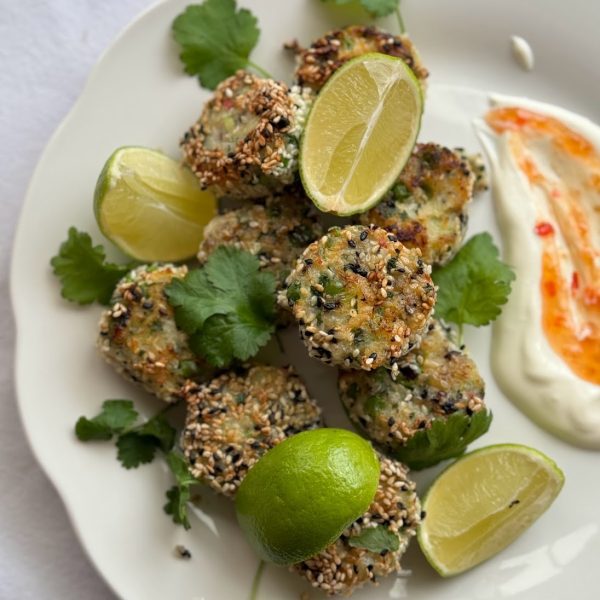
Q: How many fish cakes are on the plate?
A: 9